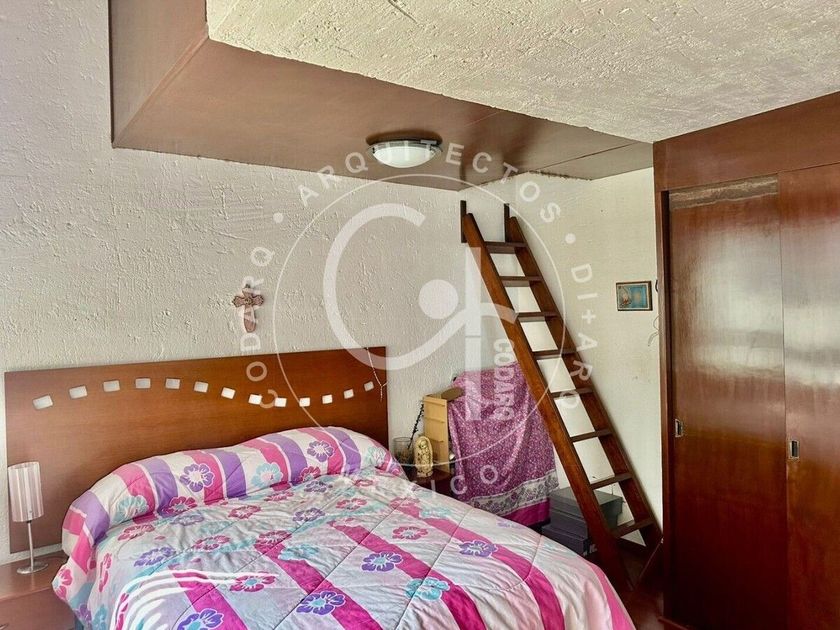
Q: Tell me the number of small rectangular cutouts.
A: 13